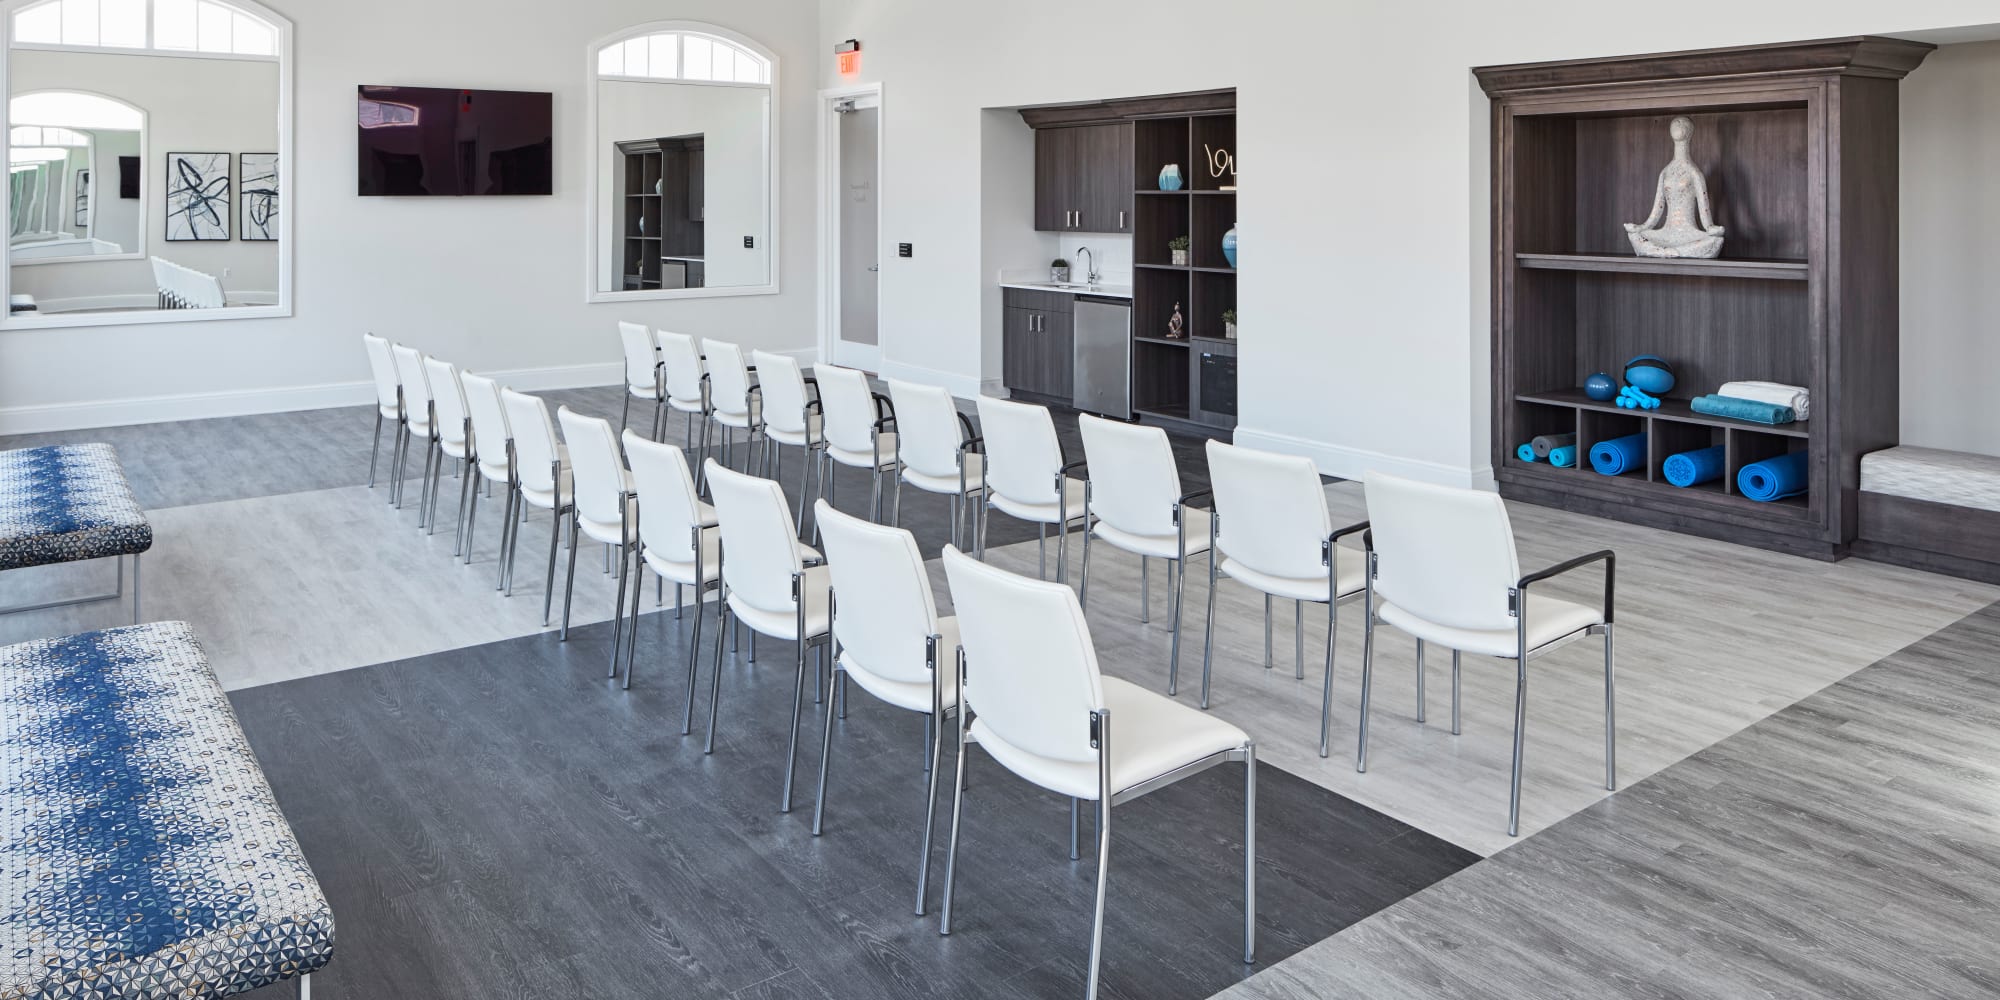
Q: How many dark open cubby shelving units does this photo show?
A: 2